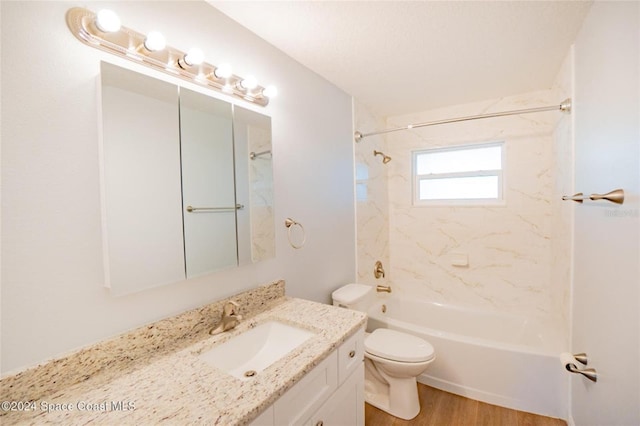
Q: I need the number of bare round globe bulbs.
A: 6